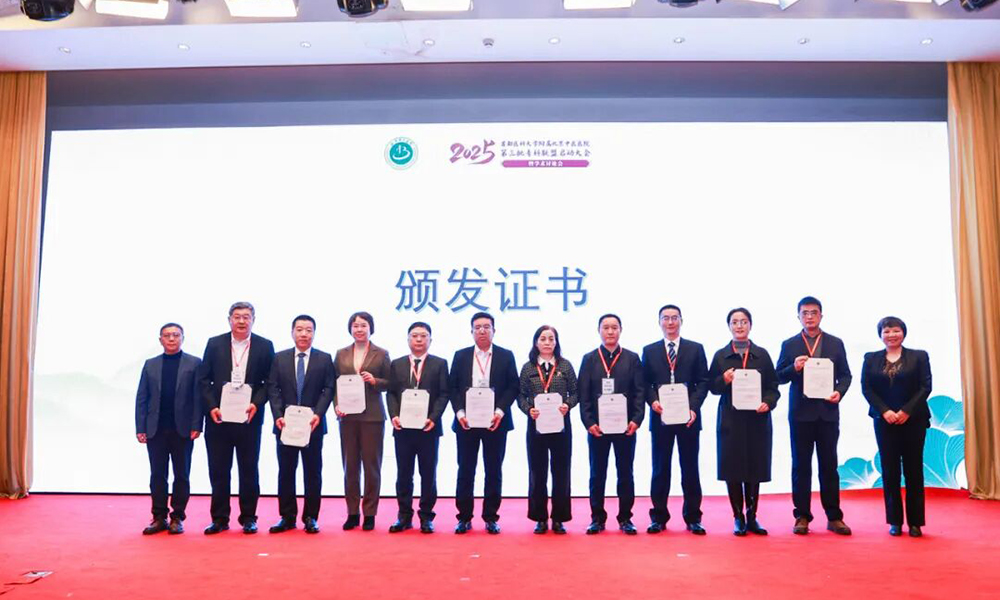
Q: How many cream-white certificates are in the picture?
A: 10